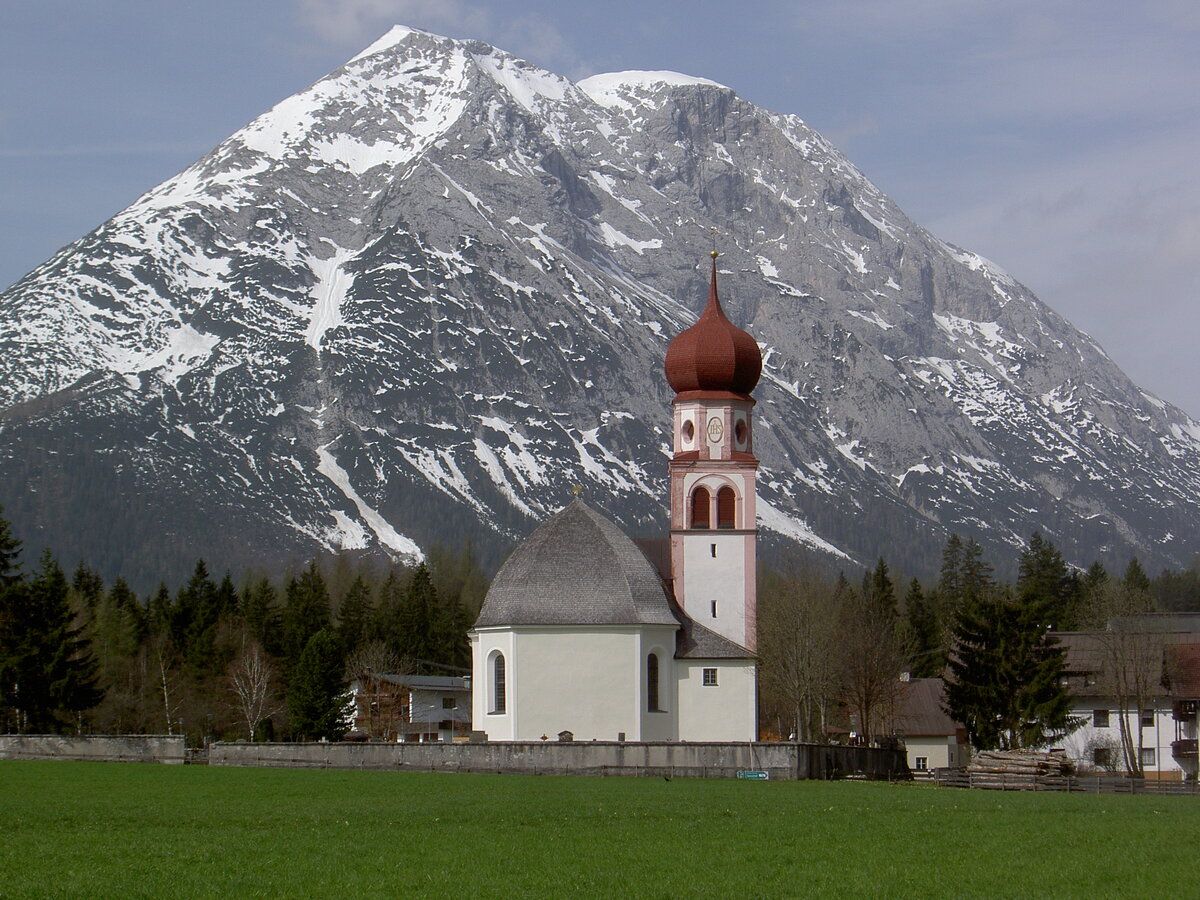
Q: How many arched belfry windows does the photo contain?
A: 2